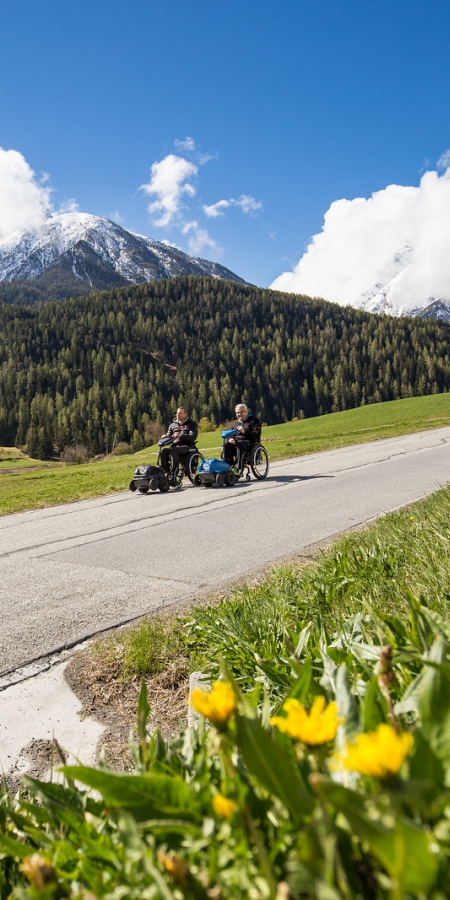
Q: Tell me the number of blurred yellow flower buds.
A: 4